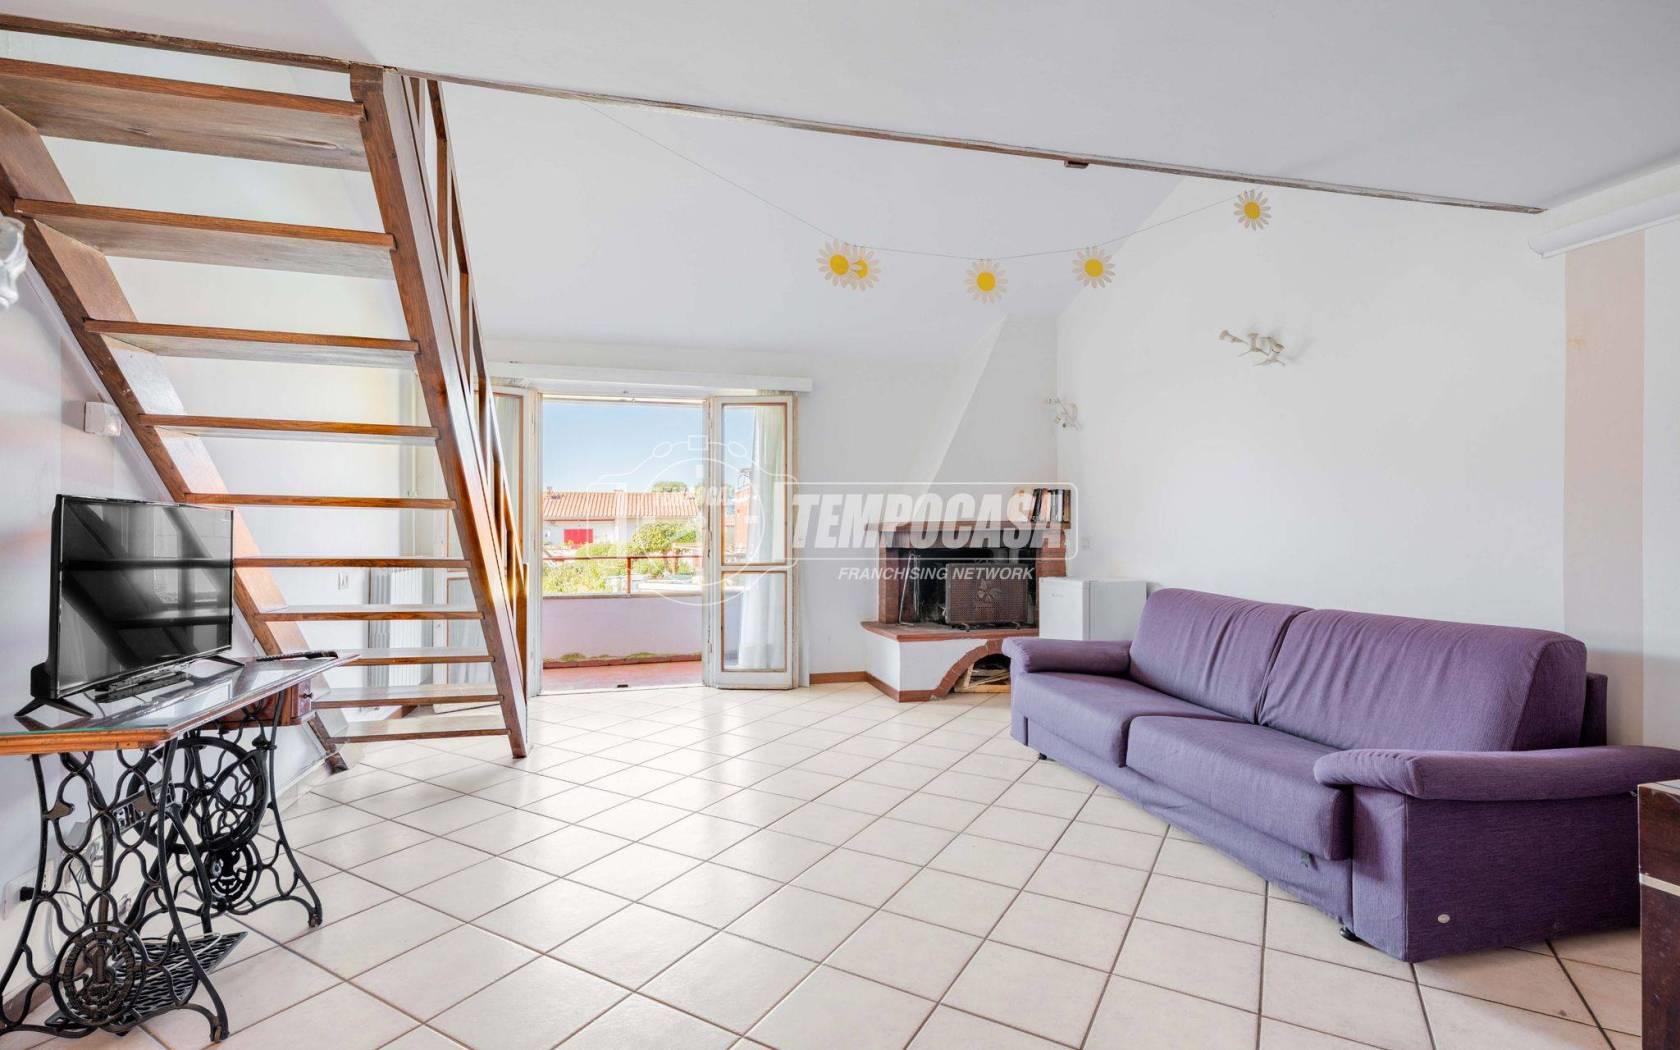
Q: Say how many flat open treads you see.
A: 10